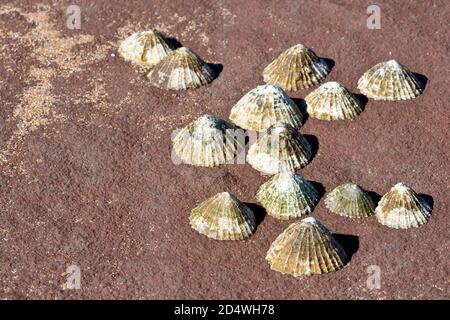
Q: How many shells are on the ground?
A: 13